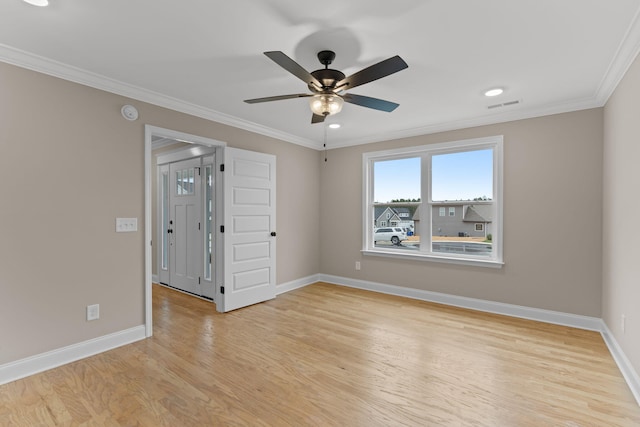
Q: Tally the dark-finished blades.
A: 5